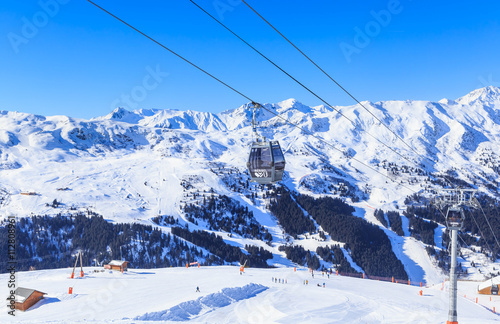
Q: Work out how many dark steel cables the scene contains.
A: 3